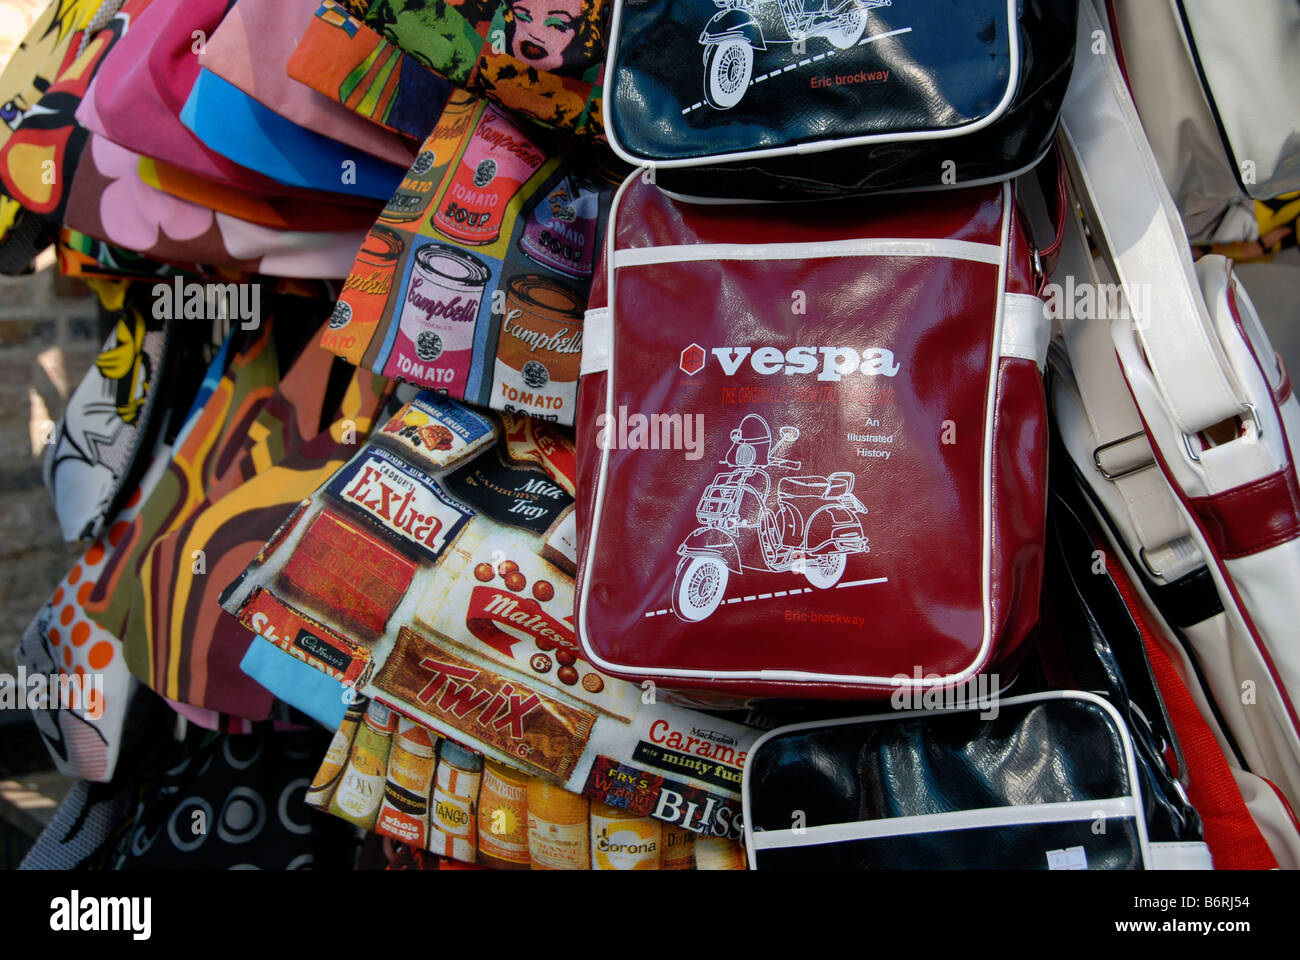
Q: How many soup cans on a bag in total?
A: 6